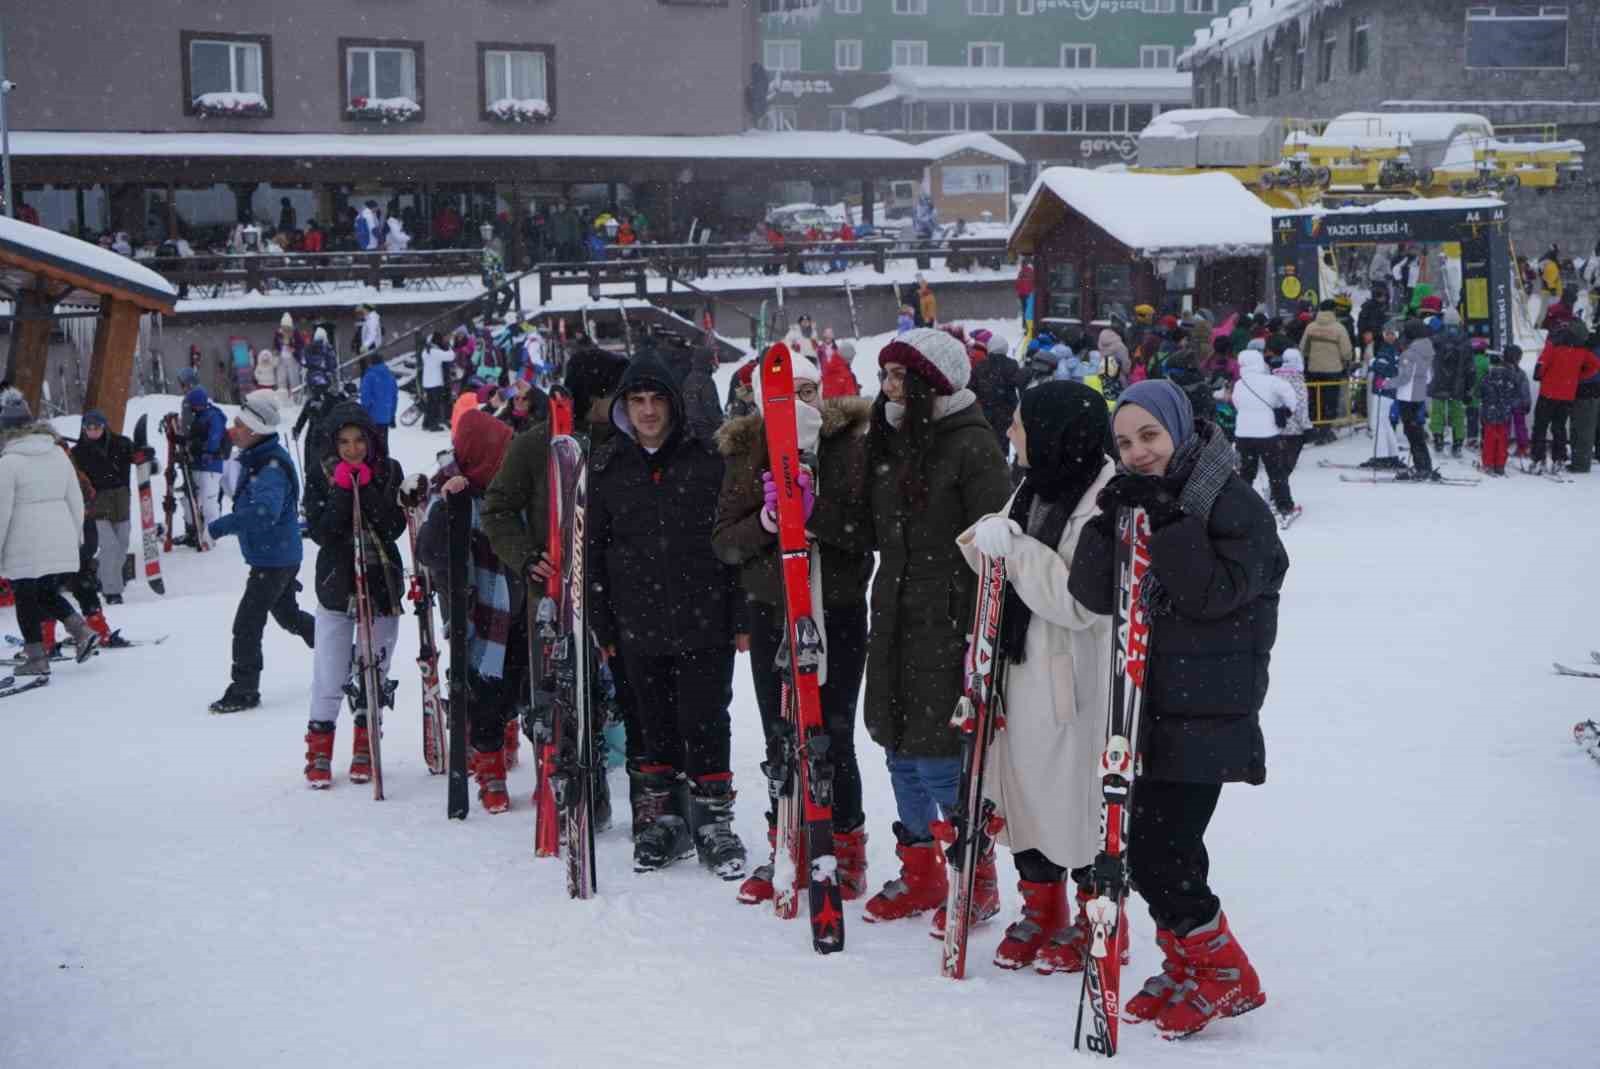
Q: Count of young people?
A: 8